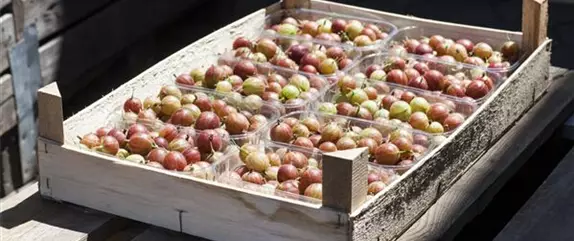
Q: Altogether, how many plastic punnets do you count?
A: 10